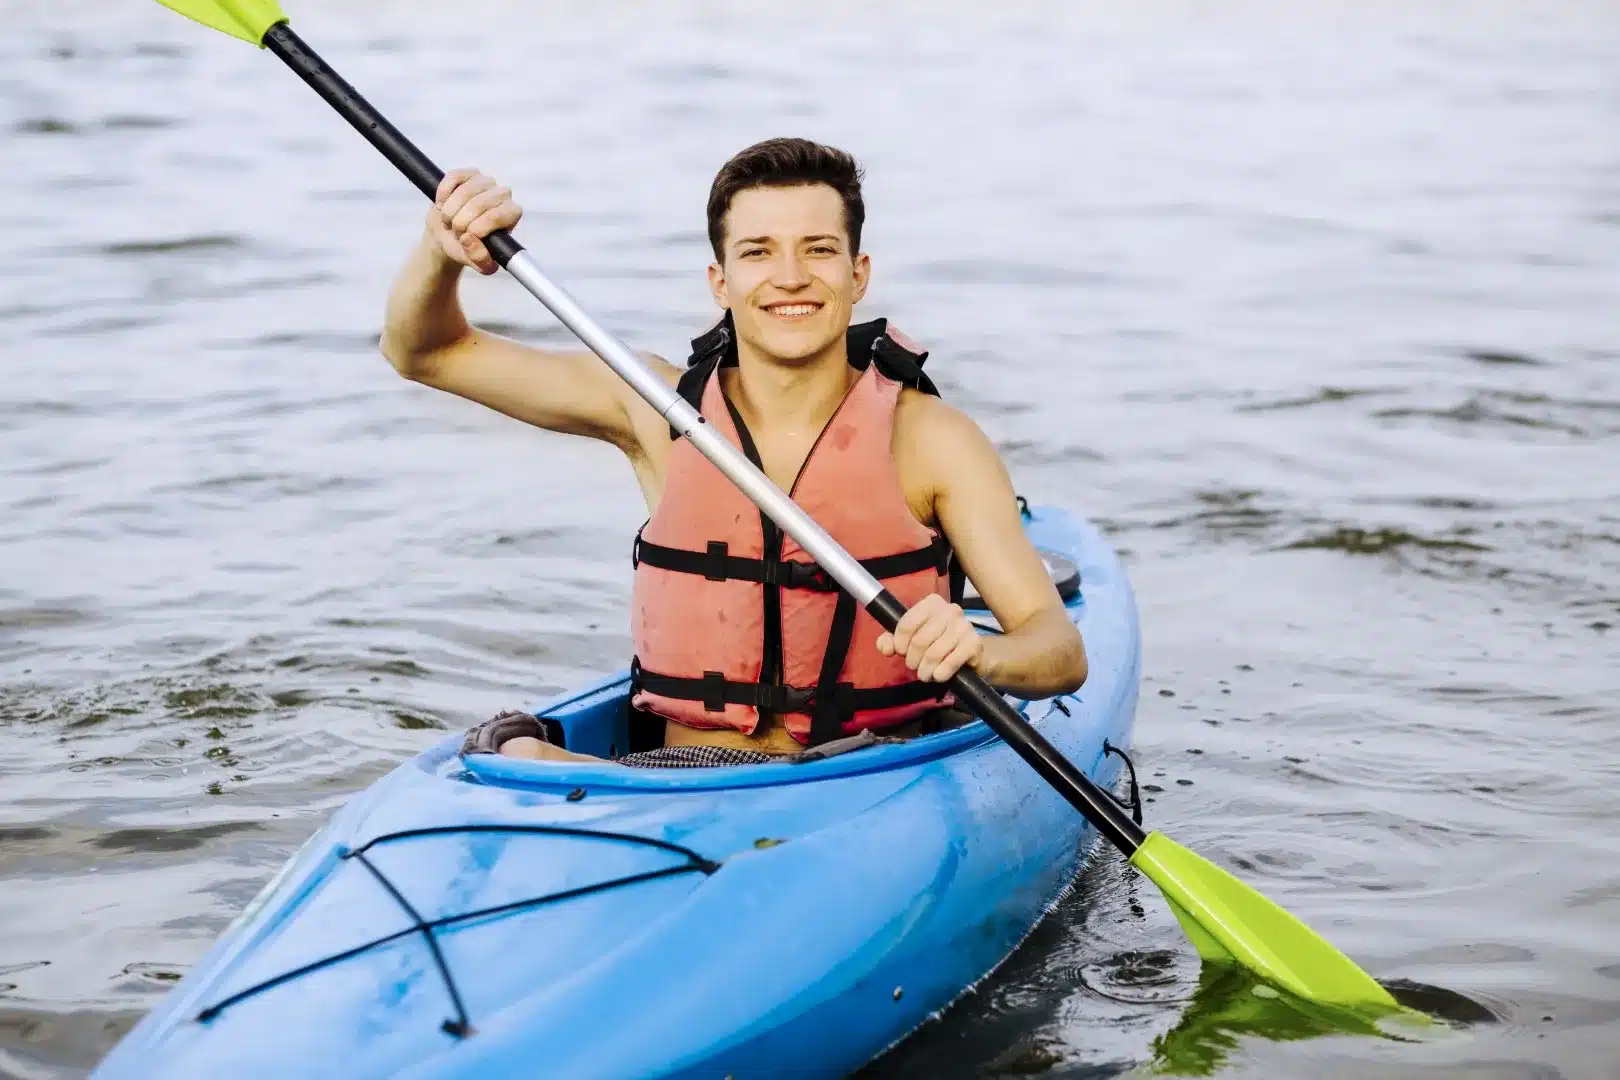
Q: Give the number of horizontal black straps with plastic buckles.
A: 2